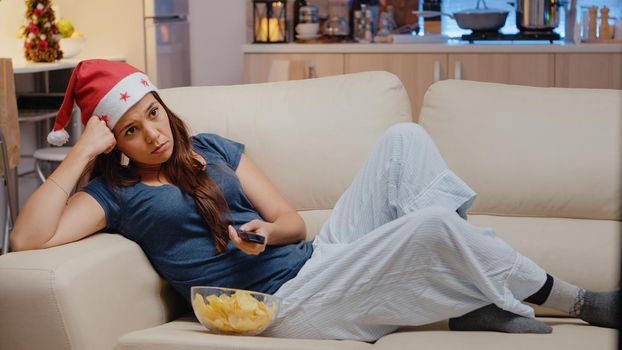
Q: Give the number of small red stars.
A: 3